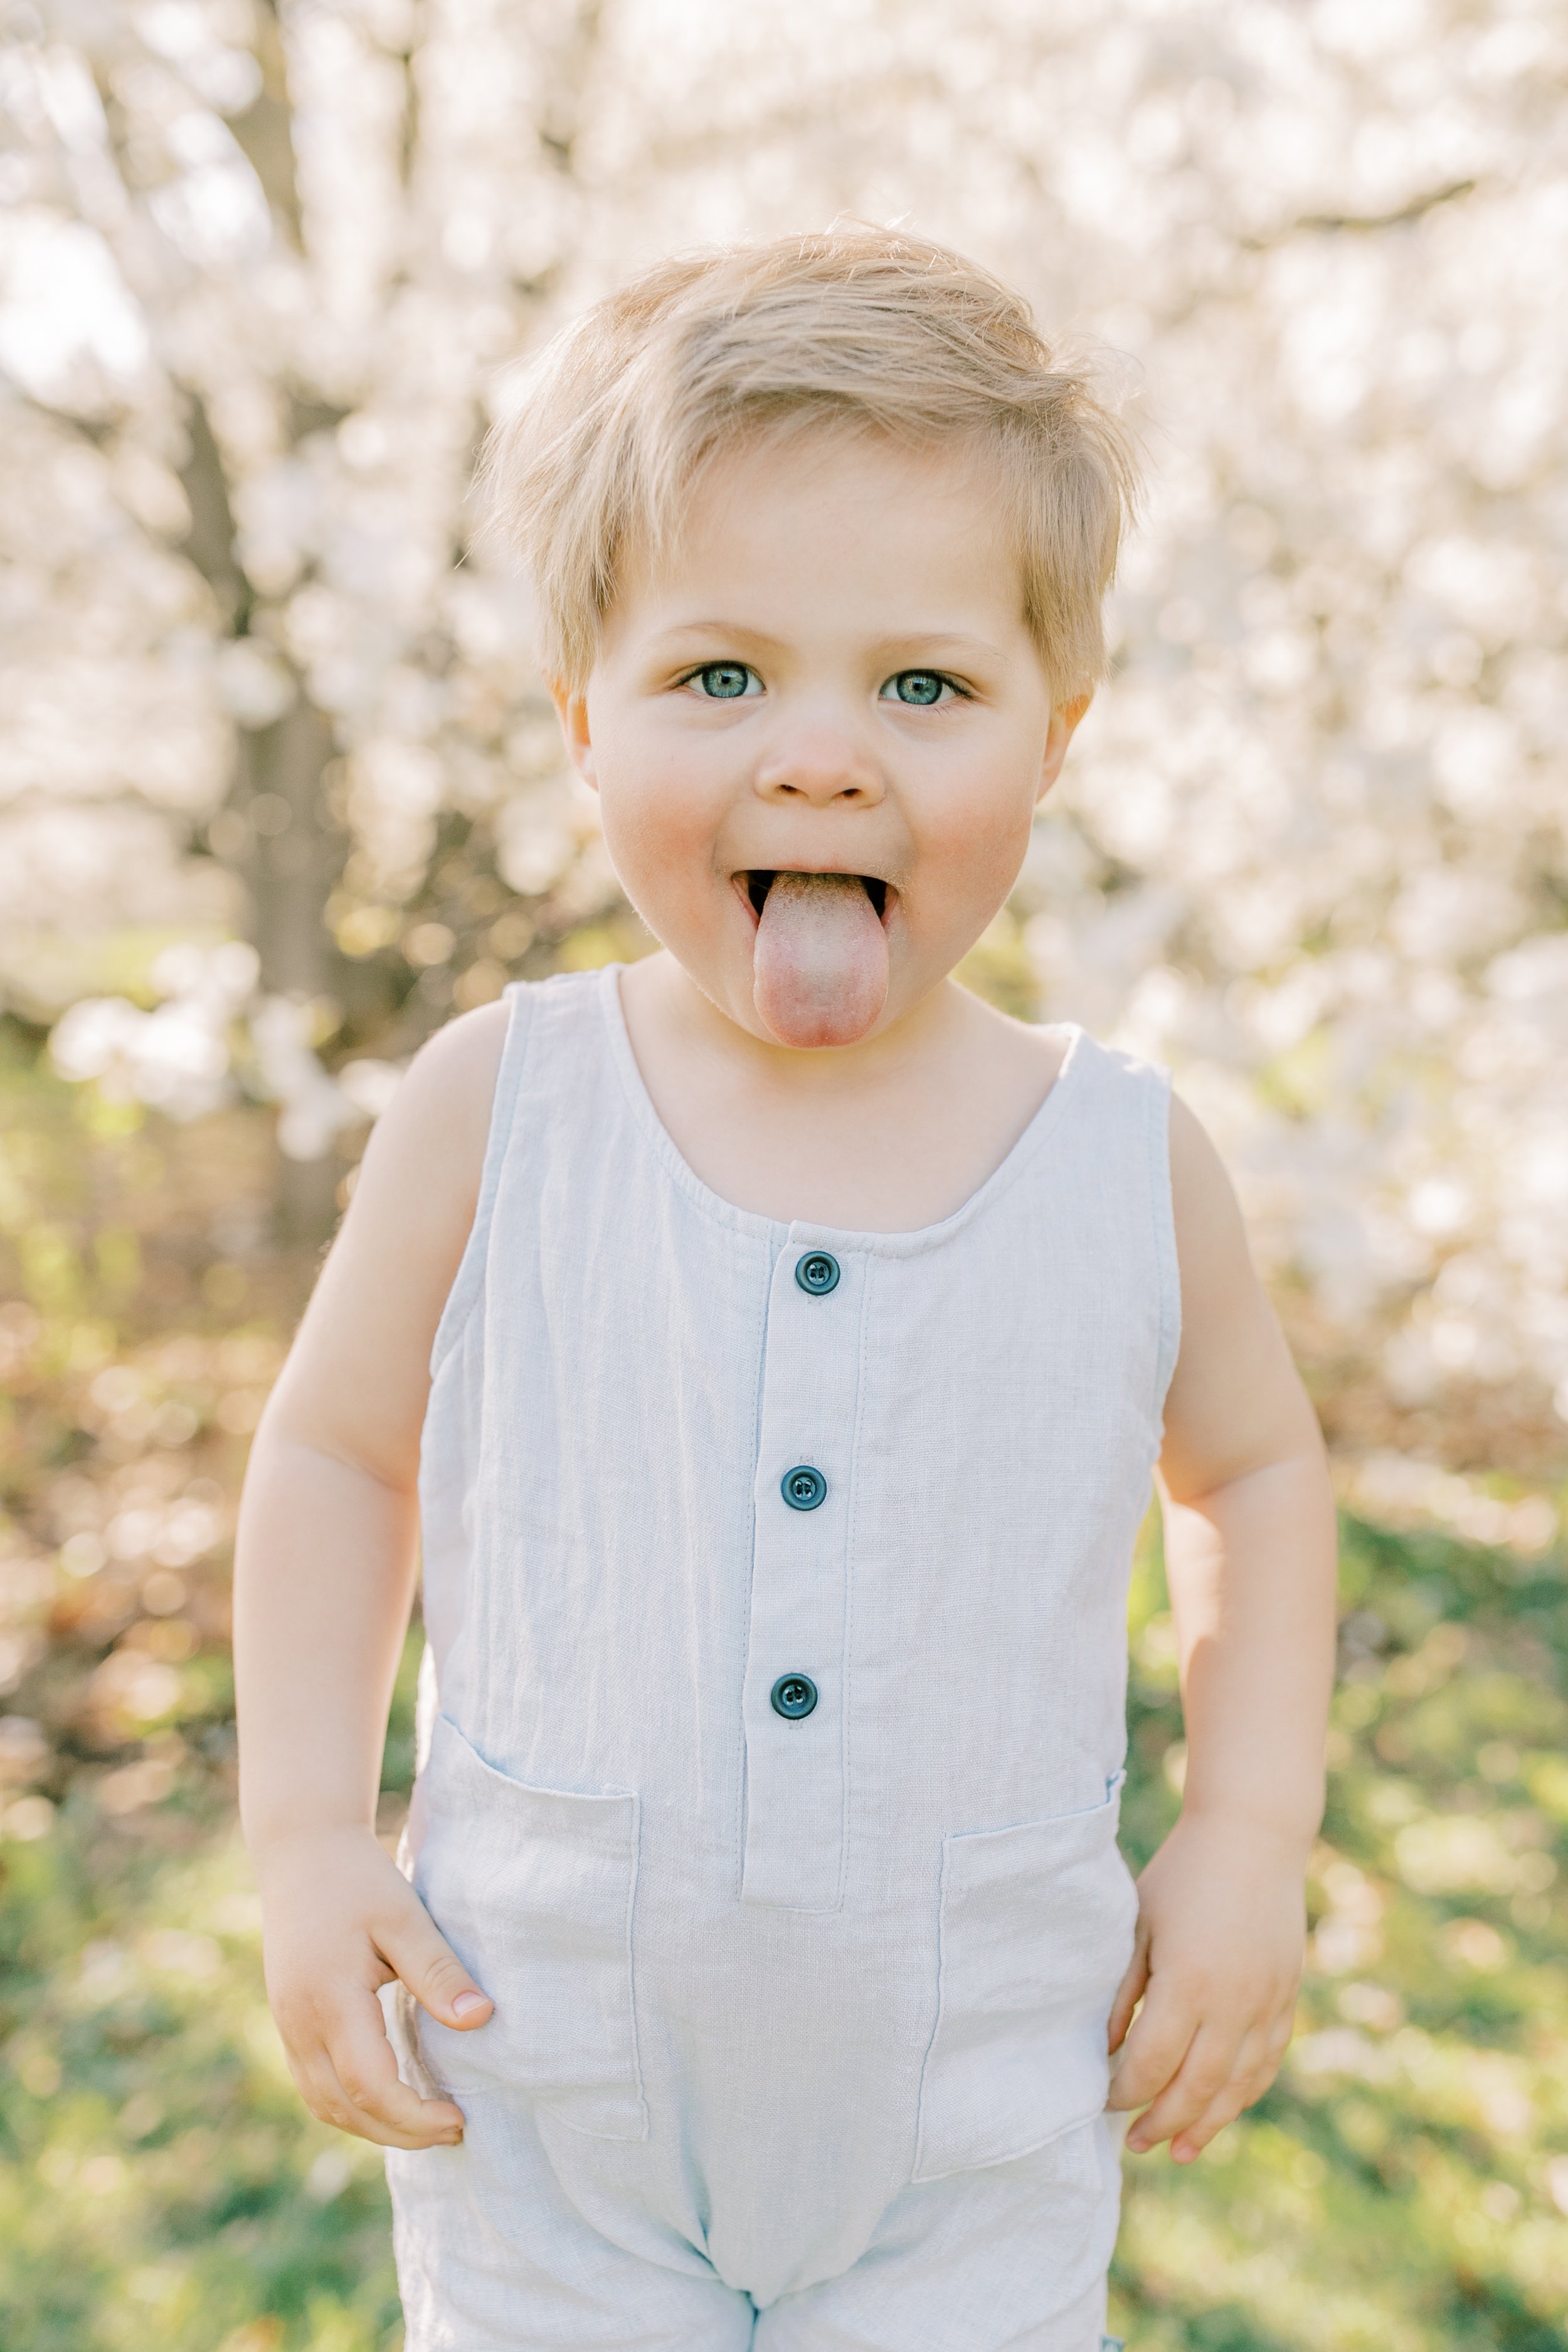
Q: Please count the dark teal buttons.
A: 3